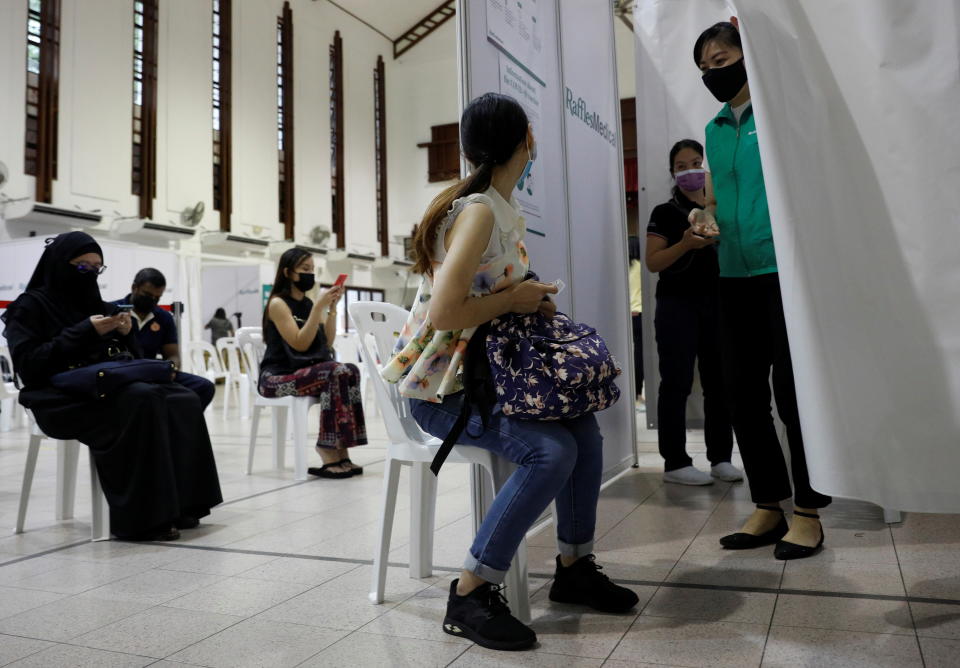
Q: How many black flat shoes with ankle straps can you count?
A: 2